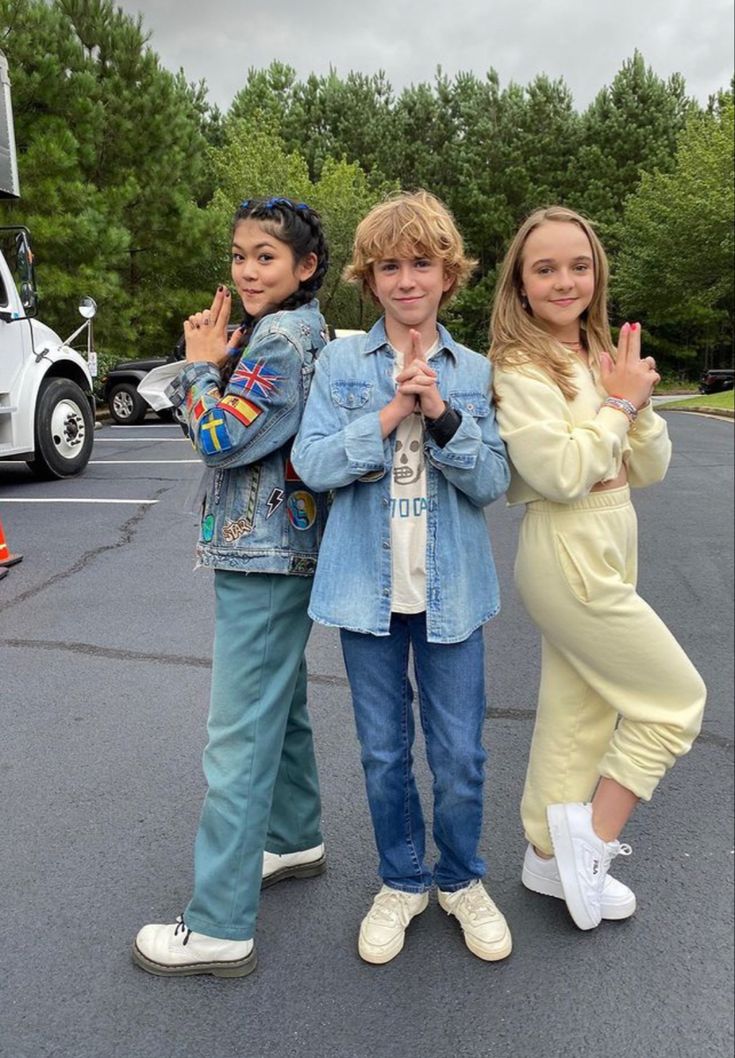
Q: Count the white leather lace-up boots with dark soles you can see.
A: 2